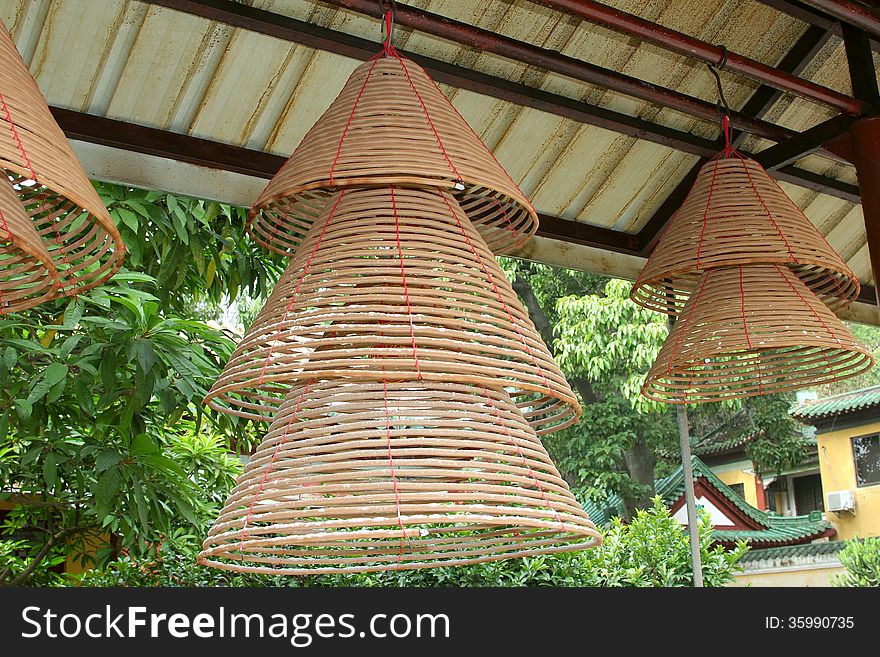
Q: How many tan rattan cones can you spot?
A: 7